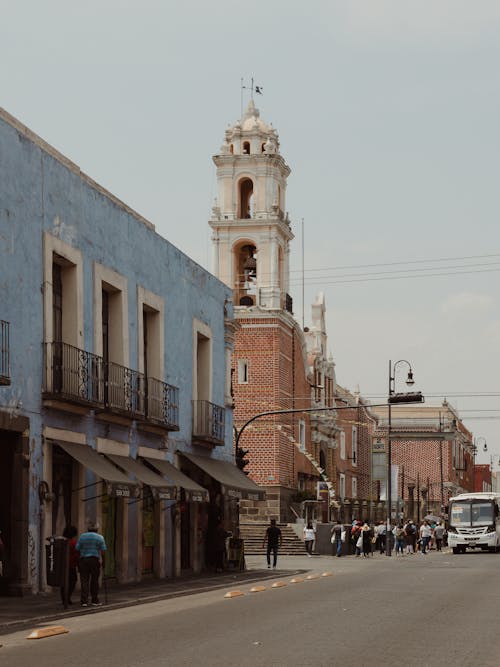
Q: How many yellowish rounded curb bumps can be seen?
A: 7